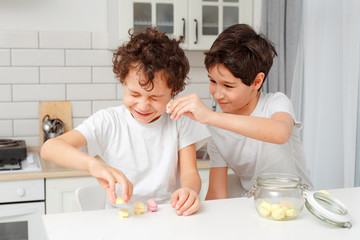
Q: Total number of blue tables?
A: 0